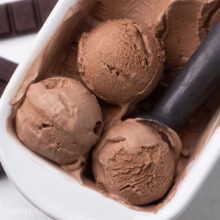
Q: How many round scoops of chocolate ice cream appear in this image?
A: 3